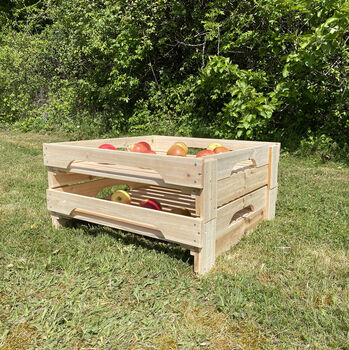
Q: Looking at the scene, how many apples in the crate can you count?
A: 12